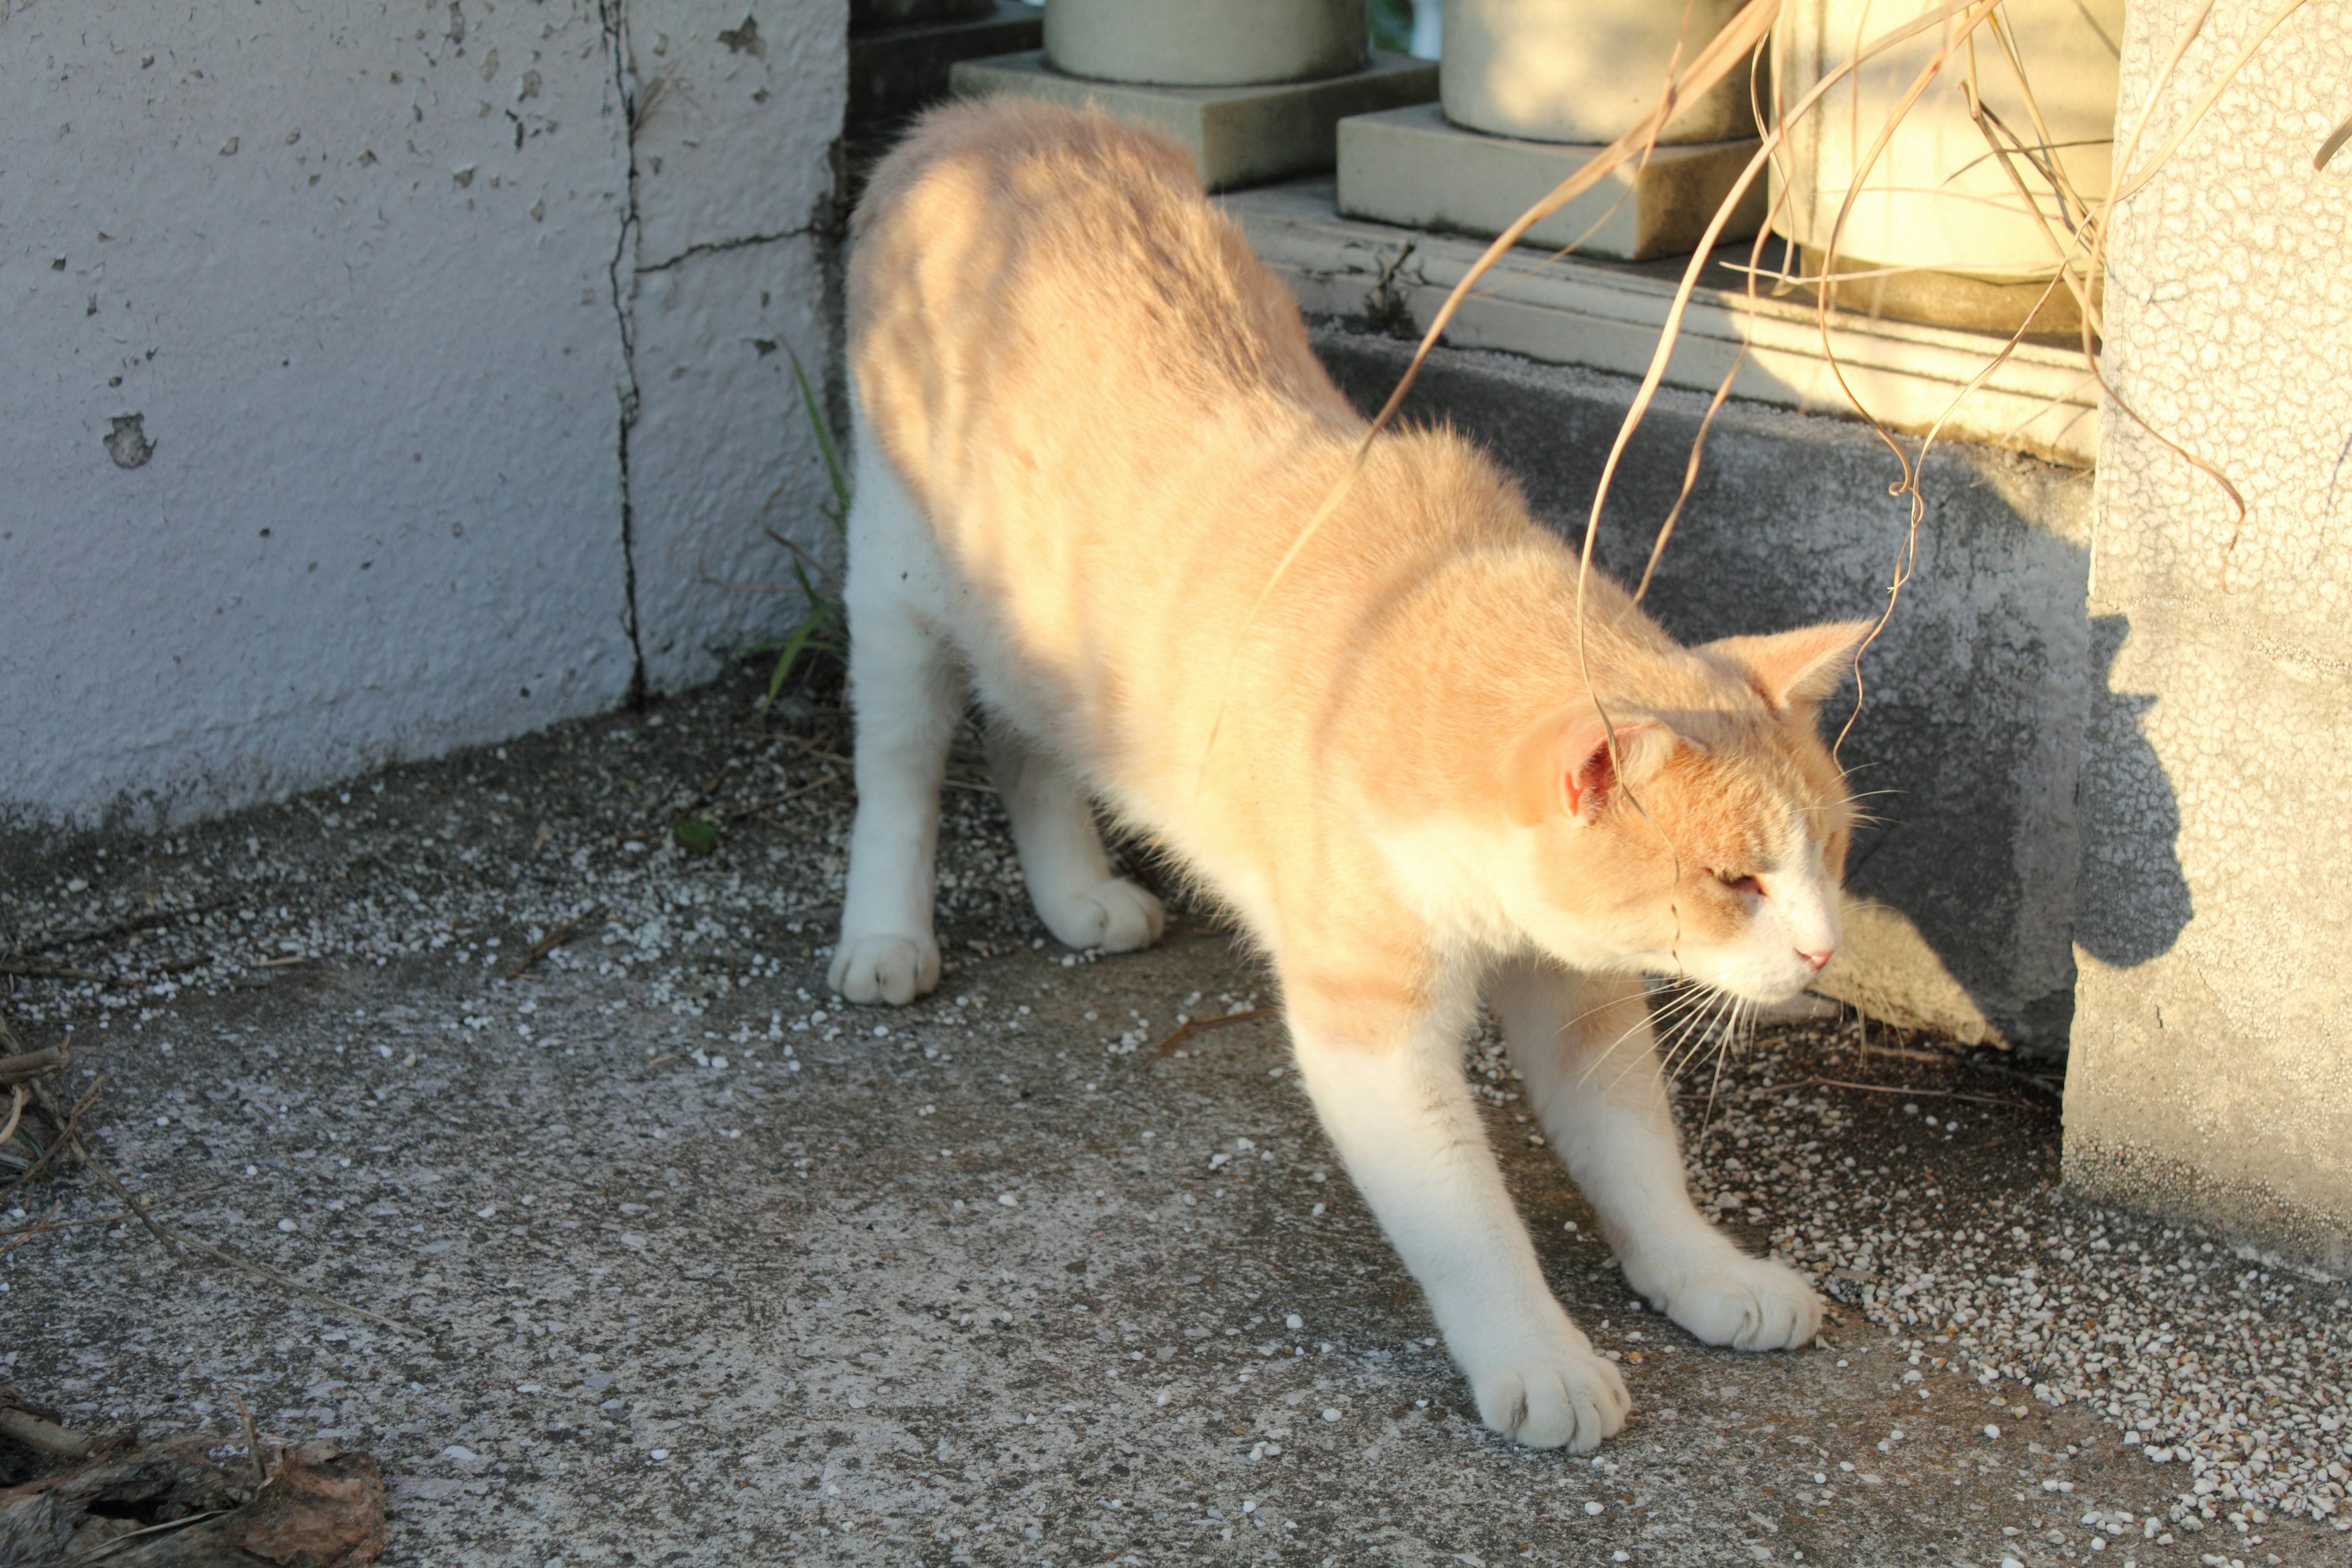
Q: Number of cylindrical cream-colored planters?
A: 3